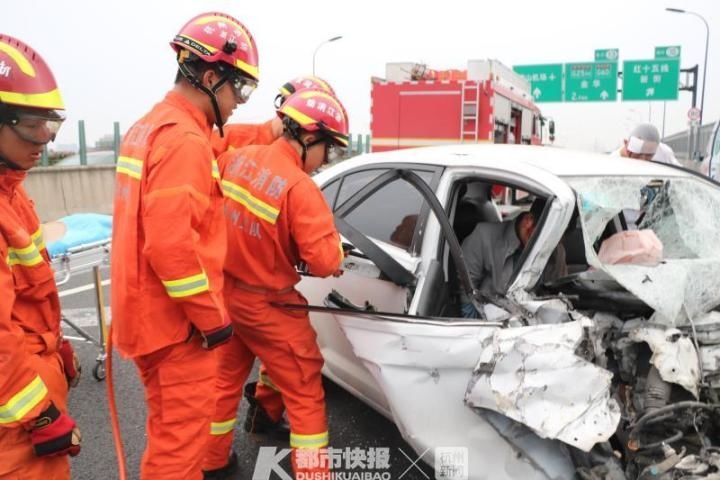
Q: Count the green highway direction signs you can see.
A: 3